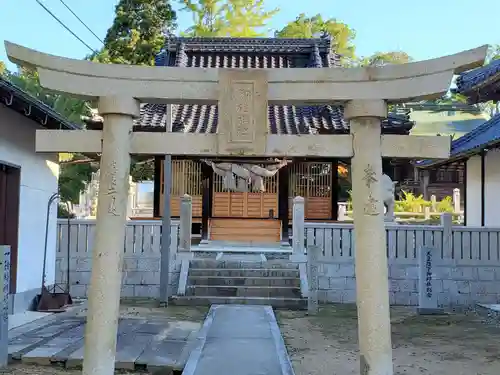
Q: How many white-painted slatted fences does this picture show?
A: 2